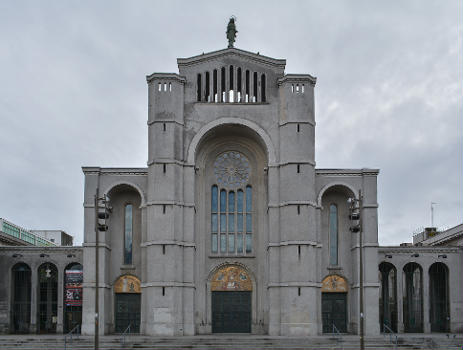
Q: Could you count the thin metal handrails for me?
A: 4